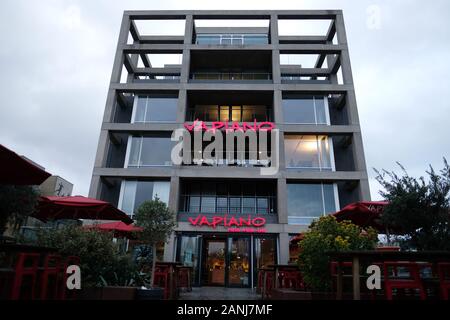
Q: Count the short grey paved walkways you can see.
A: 1